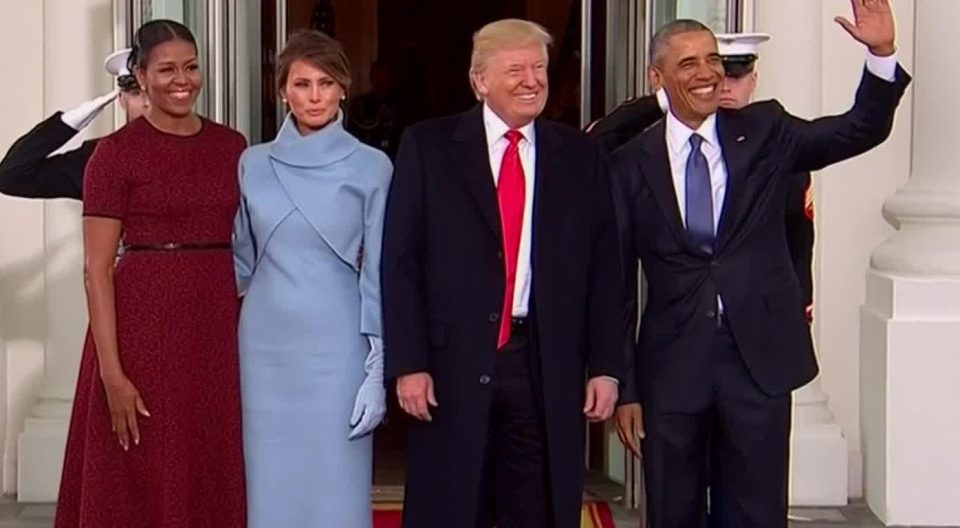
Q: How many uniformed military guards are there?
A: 2